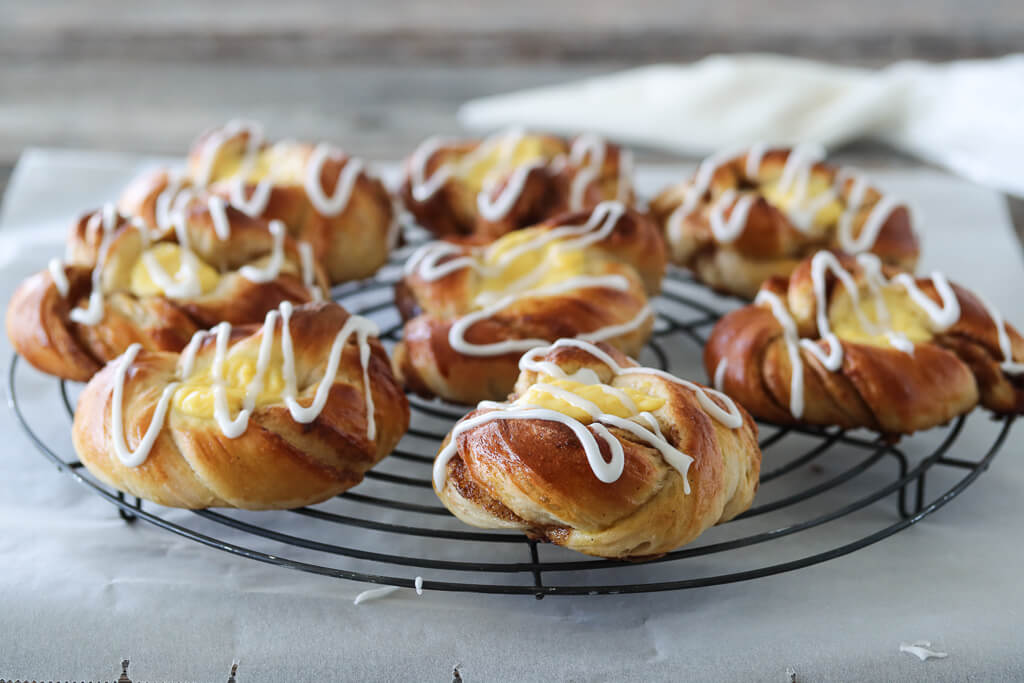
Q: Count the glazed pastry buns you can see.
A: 8